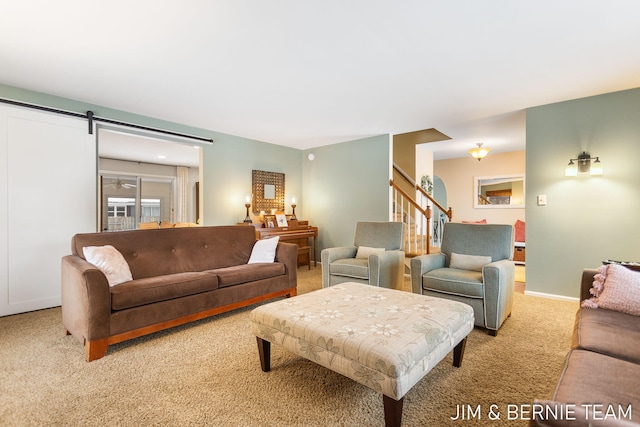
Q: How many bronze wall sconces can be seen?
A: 1